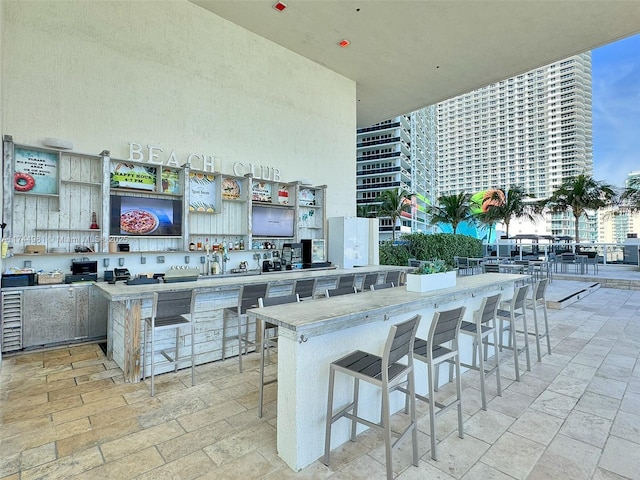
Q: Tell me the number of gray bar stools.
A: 14